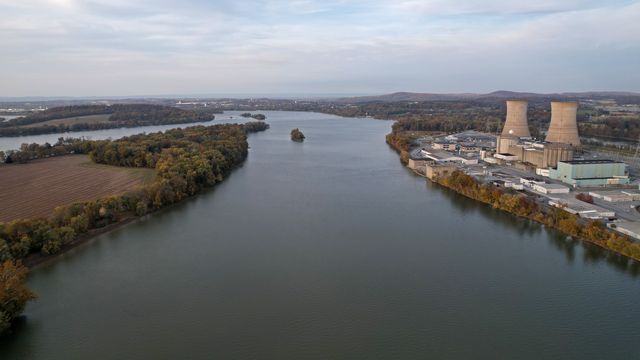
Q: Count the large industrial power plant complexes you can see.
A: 1